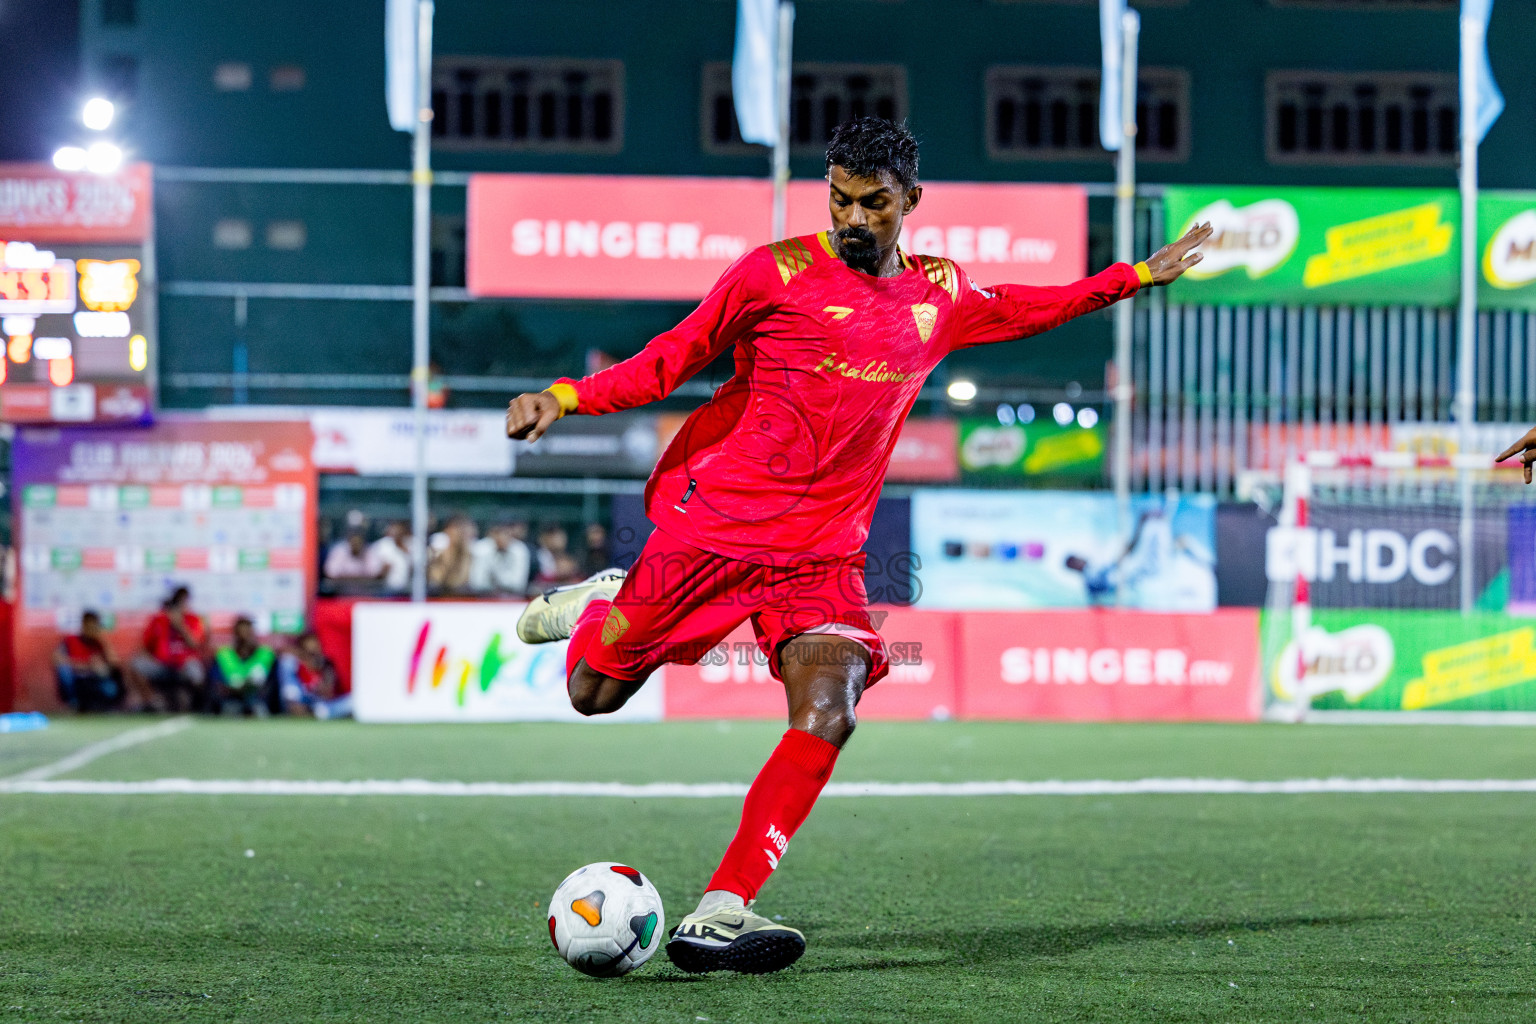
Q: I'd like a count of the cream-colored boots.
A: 2